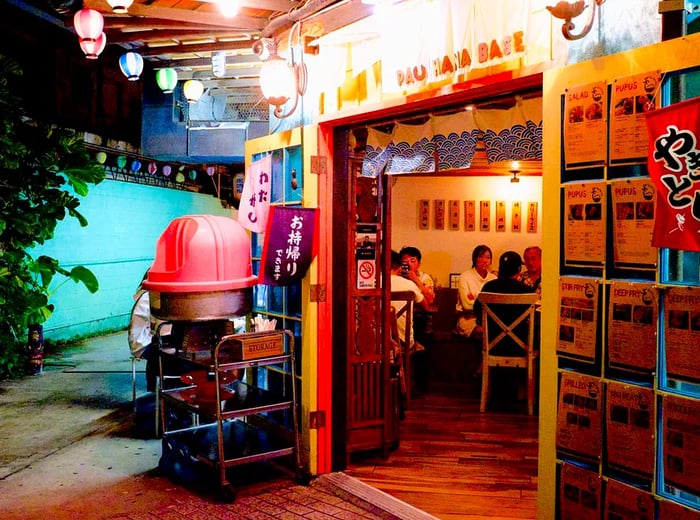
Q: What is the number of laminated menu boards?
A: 13